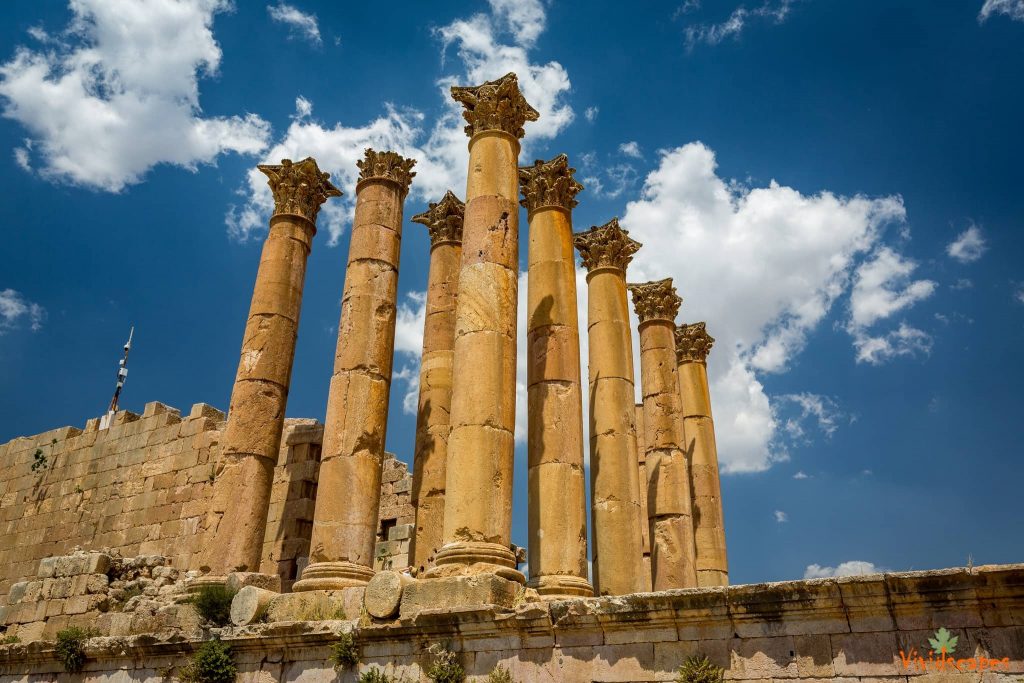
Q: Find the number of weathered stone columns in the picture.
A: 8